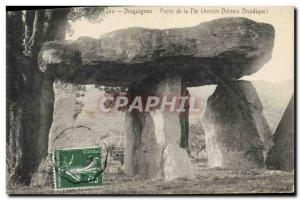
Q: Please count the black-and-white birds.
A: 0